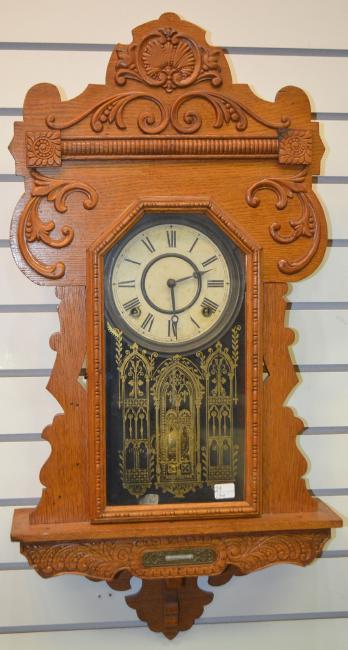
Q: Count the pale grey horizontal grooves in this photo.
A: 10